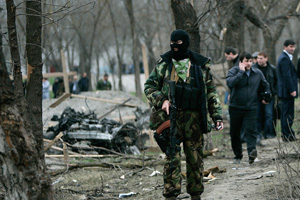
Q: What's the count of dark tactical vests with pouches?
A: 1